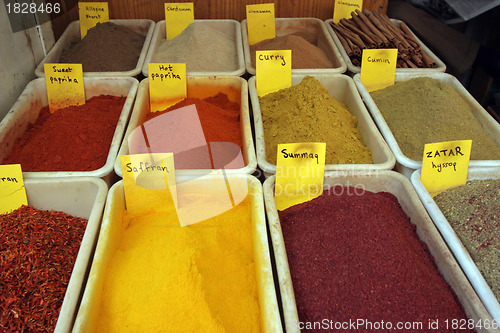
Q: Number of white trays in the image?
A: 12